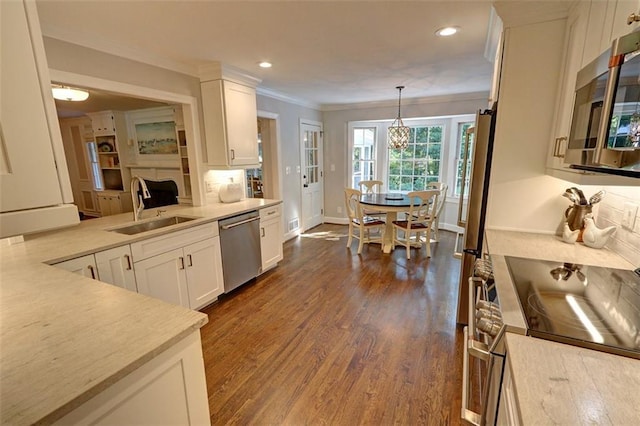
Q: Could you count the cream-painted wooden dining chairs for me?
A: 4